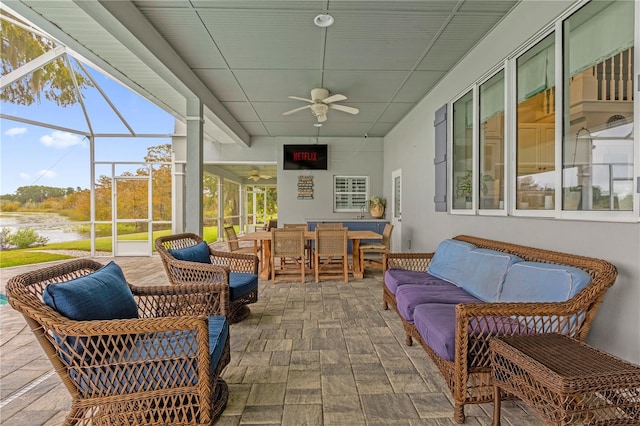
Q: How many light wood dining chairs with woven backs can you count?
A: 6